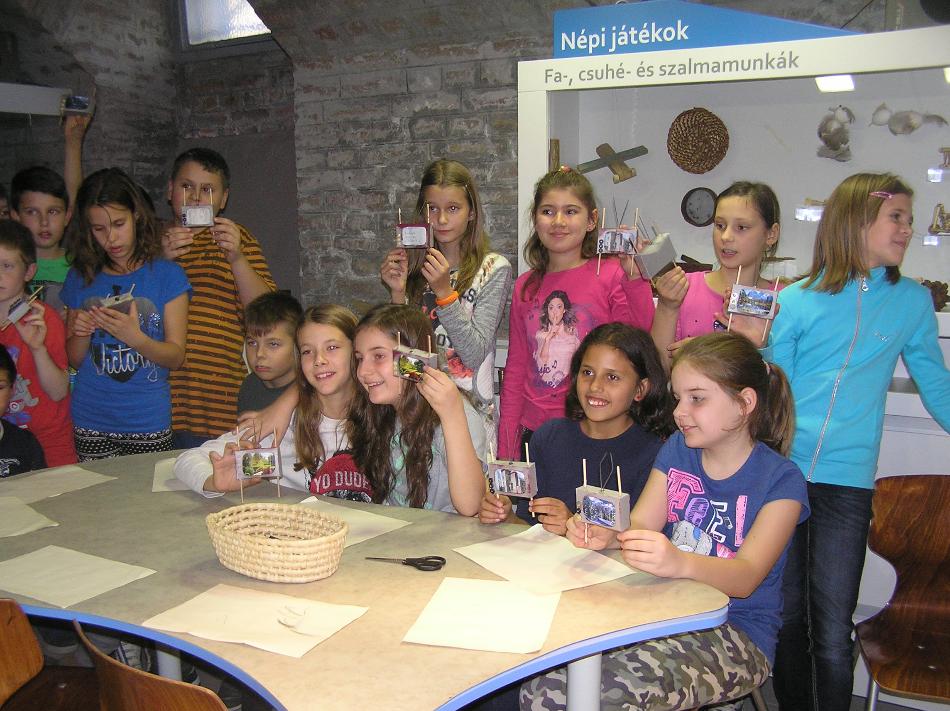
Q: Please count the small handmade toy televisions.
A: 12